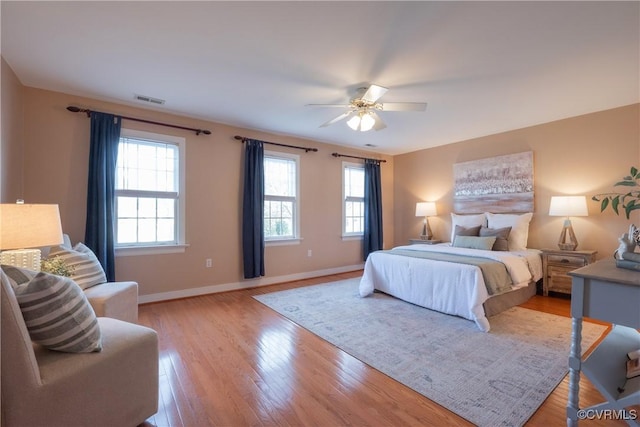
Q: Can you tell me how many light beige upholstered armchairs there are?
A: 2